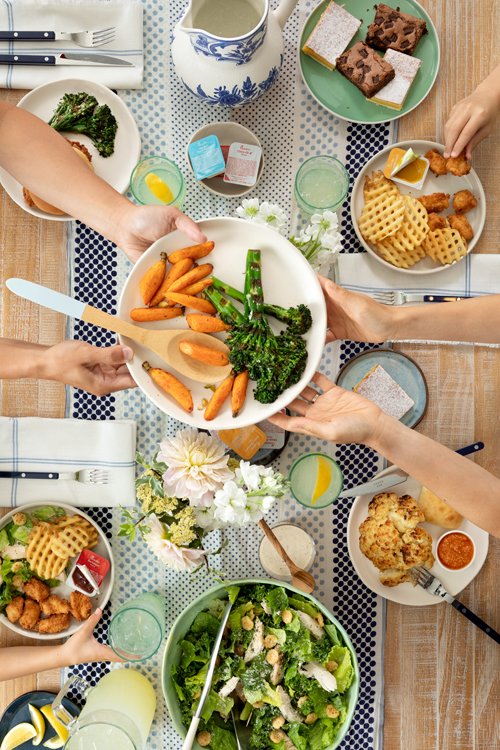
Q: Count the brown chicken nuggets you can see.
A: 12